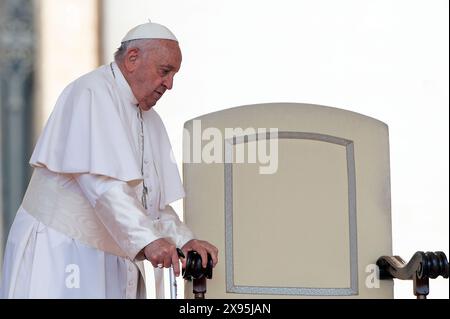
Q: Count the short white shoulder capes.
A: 1